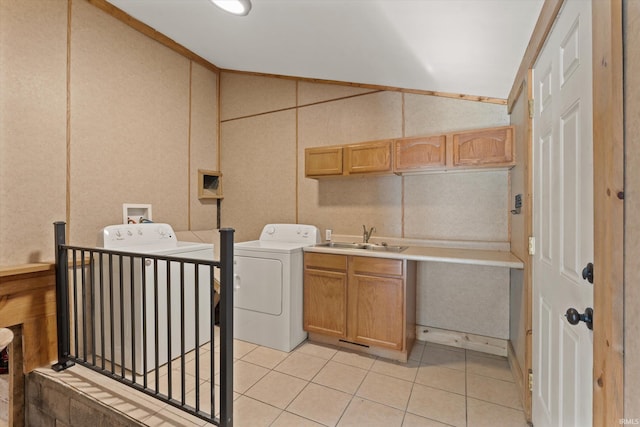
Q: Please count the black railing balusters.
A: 14